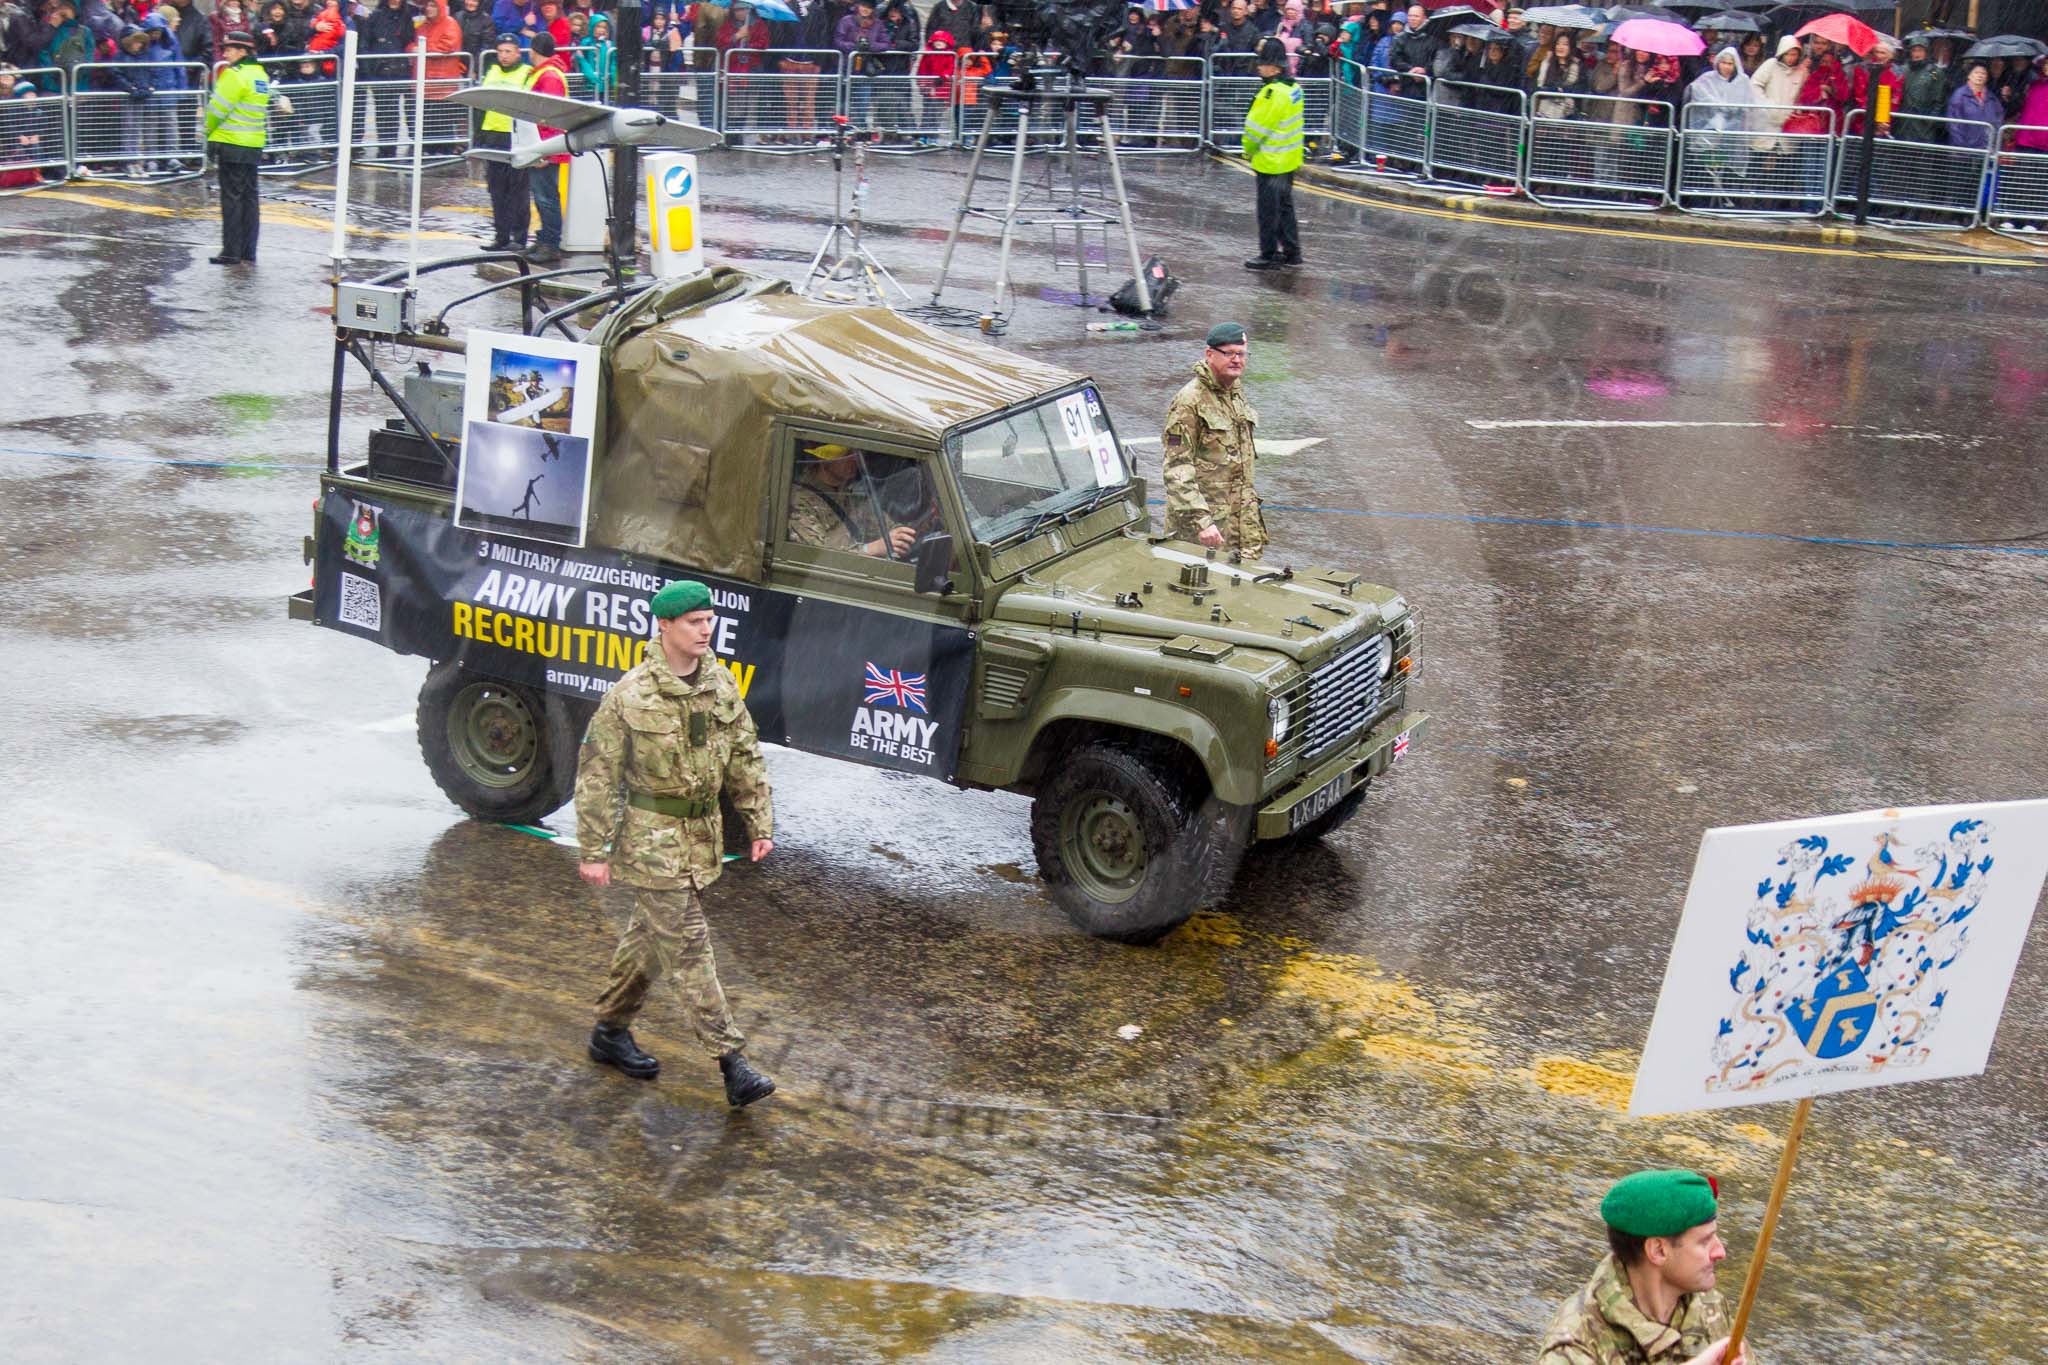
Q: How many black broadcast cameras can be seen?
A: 1